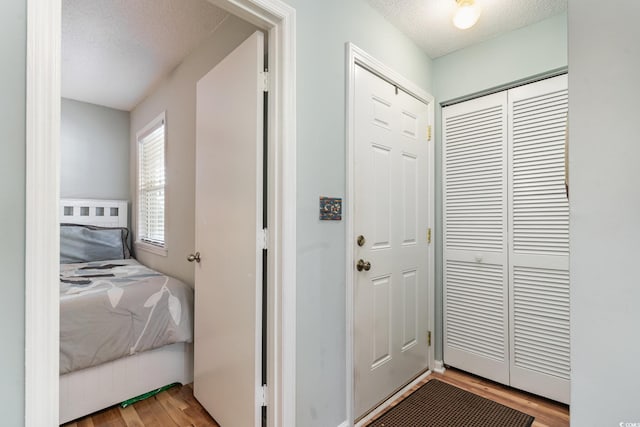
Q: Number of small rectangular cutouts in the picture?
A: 4